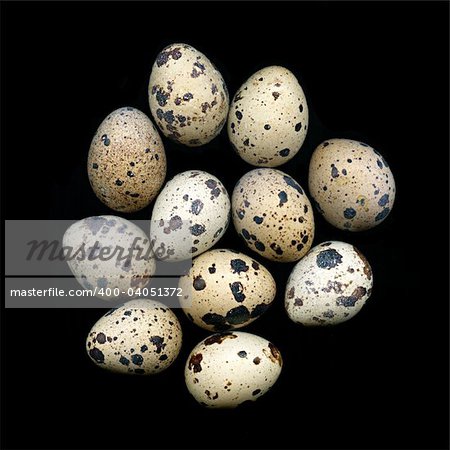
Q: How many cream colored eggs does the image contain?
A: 11